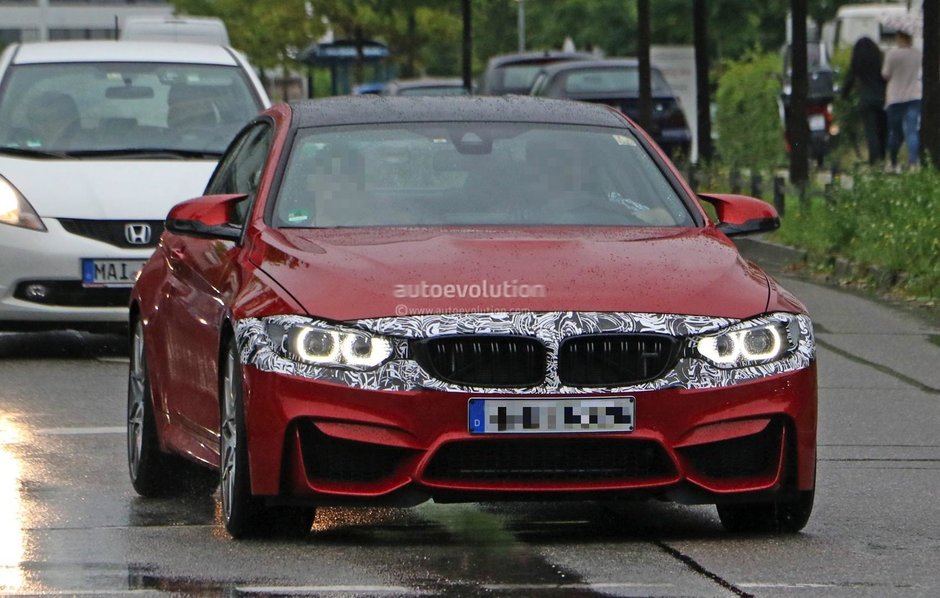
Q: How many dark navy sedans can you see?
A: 1